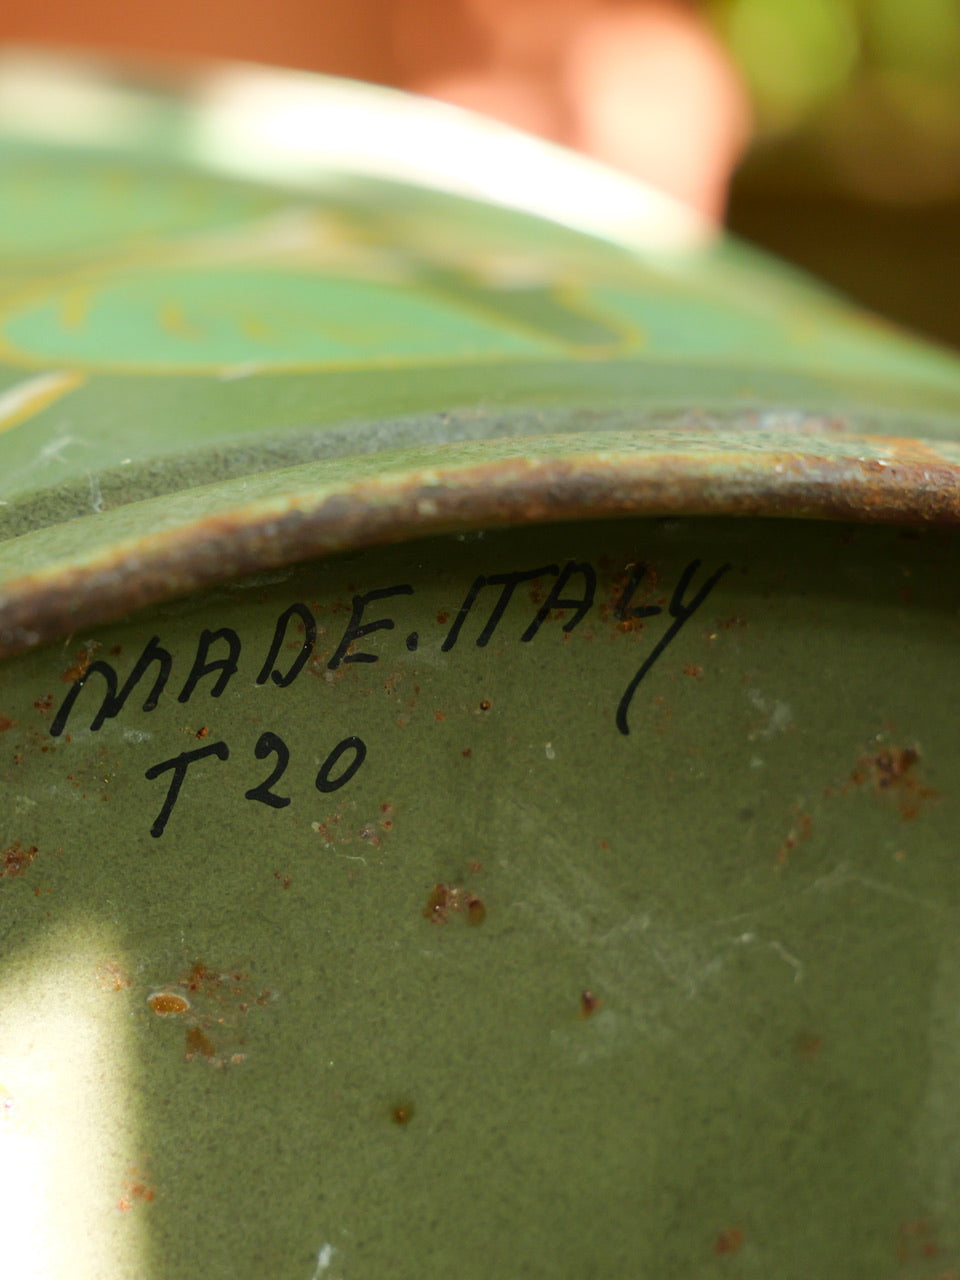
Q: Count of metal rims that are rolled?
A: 1